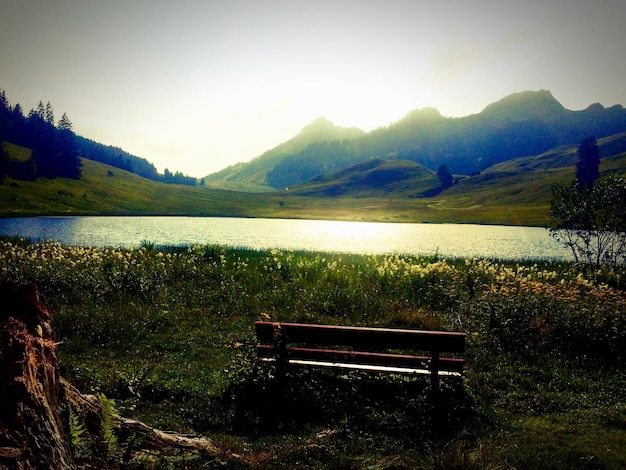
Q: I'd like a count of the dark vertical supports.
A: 2